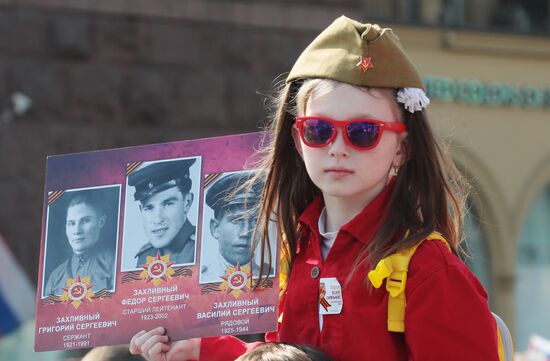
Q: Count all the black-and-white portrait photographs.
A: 3